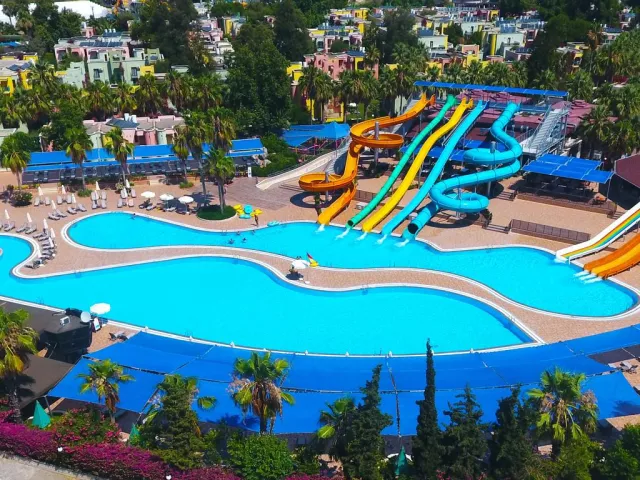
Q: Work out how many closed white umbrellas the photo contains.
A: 14